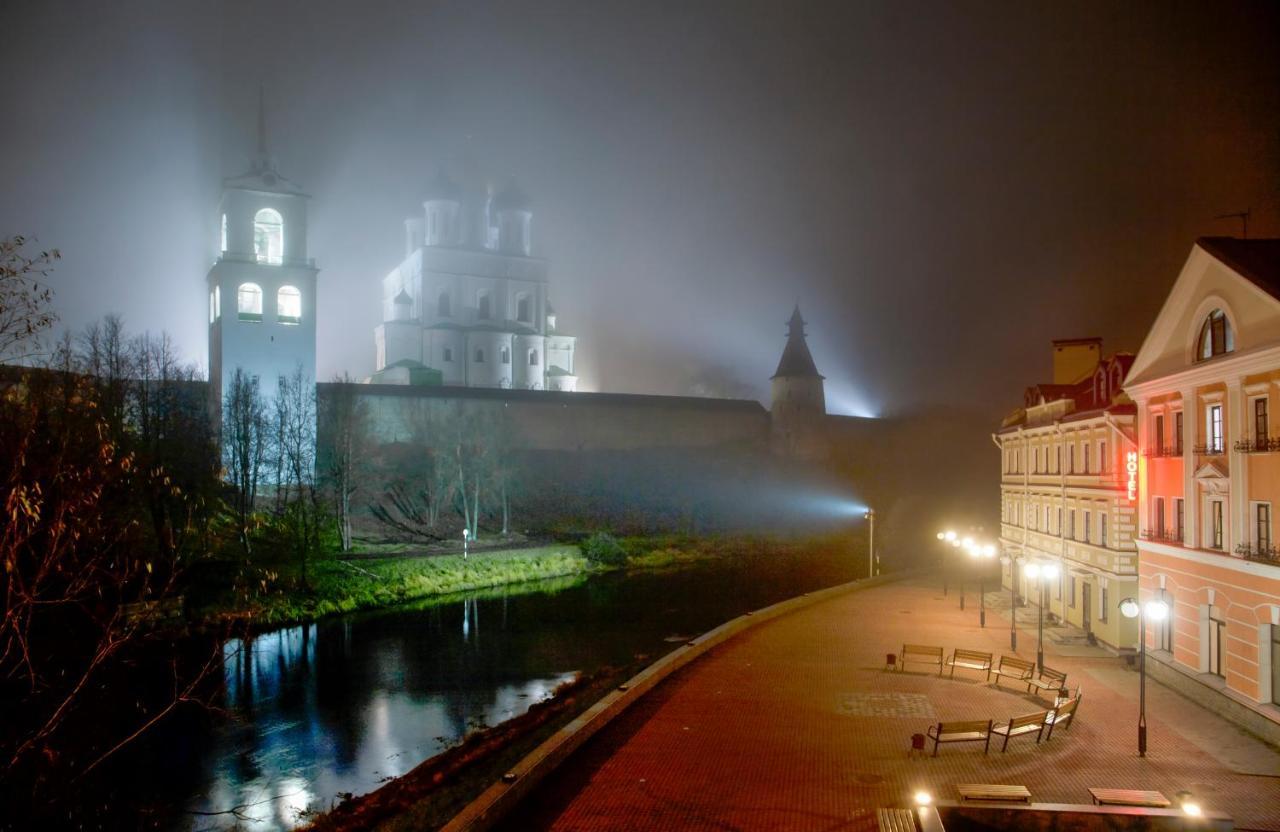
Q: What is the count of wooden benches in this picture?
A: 11